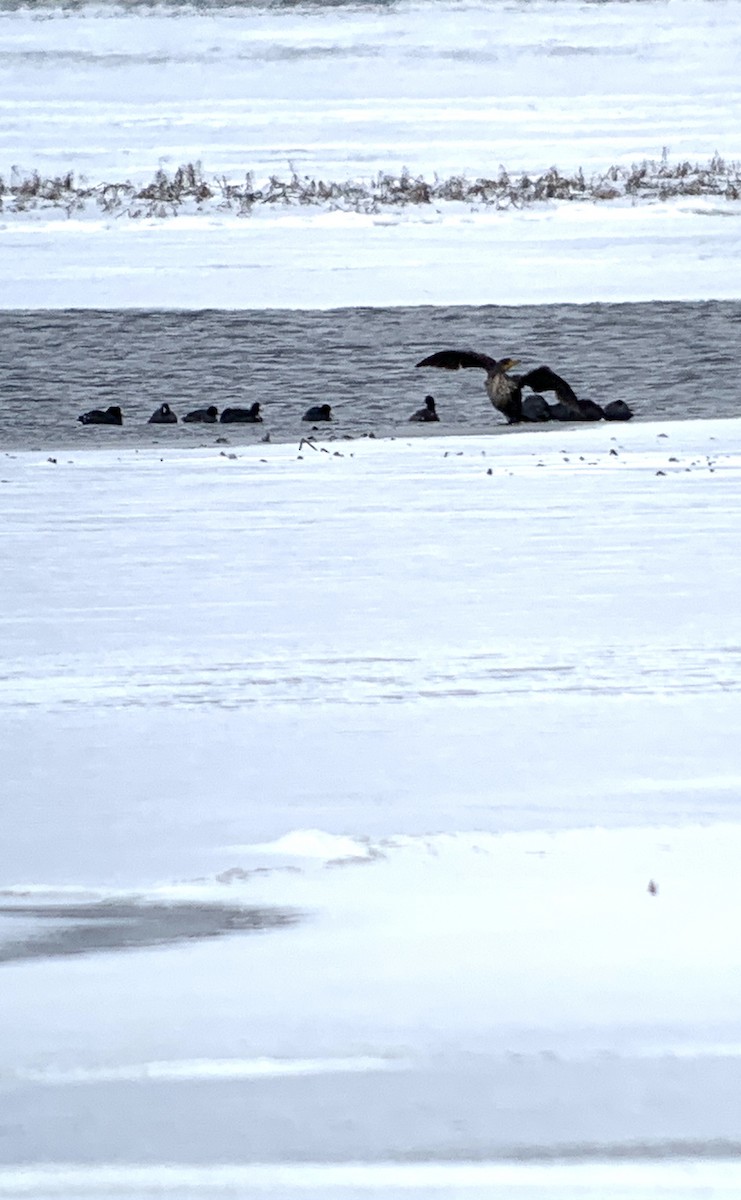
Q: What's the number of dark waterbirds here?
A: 11